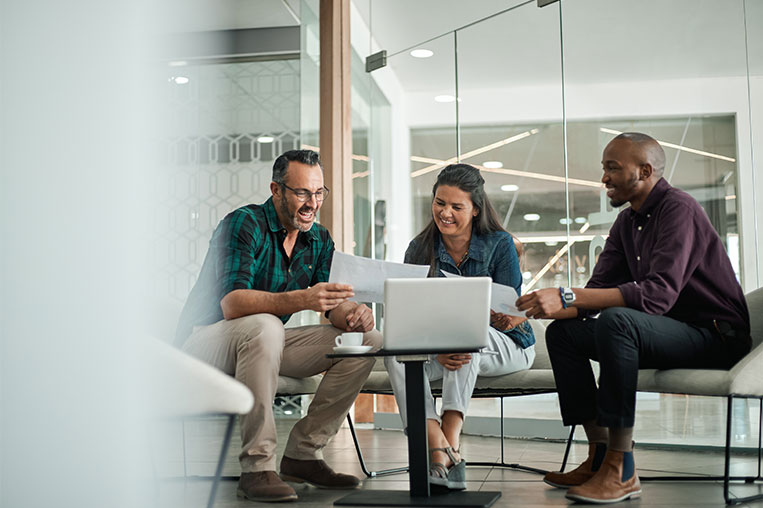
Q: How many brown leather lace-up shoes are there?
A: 2